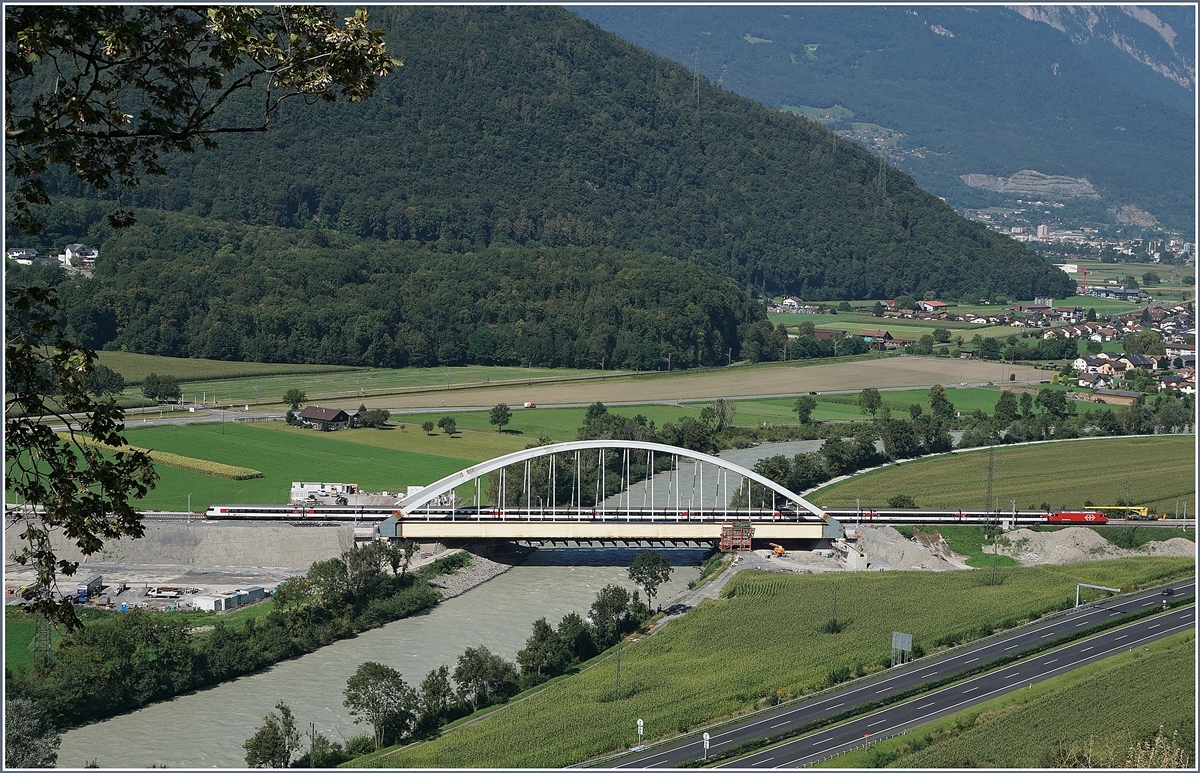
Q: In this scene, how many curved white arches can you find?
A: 1